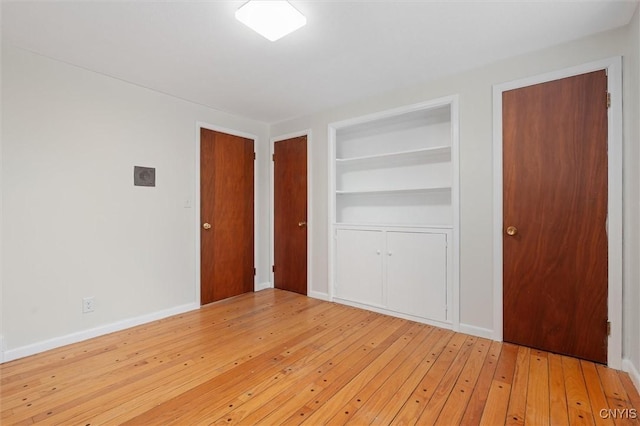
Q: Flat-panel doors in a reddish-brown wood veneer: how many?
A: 3